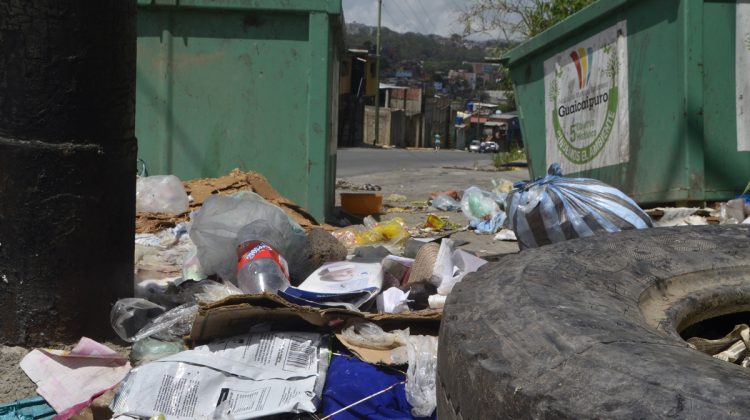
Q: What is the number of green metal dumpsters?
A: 2